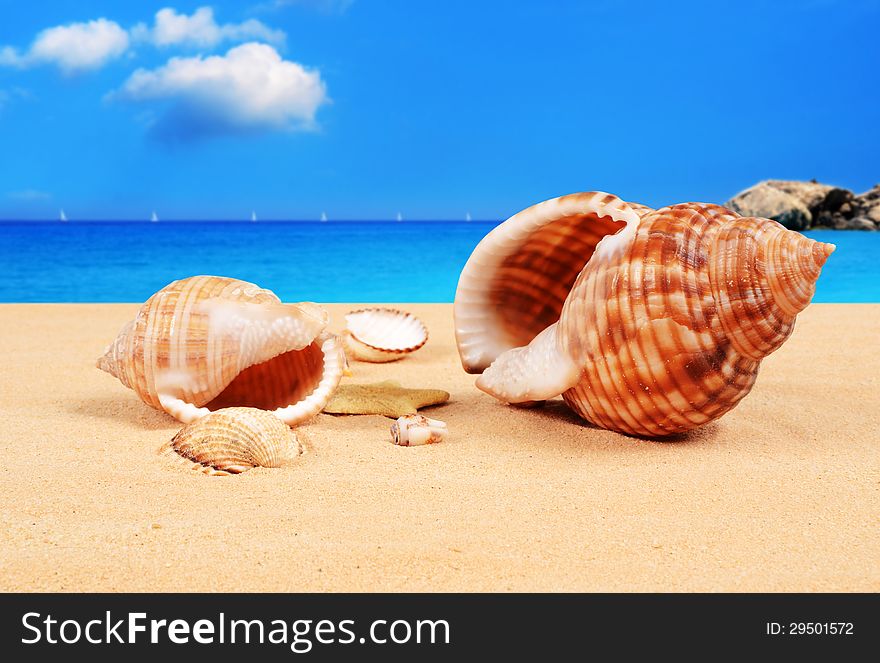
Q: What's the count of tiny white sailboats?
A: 6